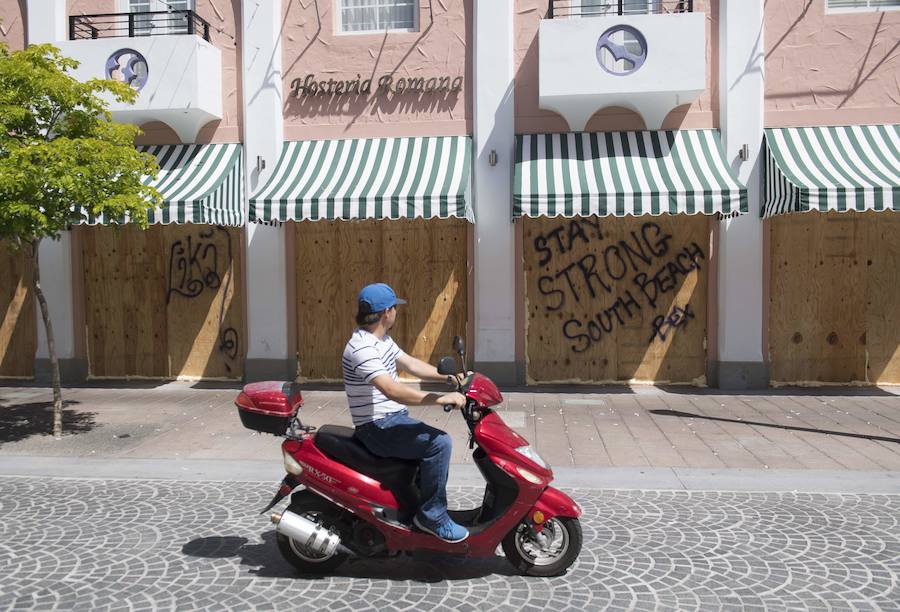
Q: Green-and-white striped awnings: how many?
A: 4